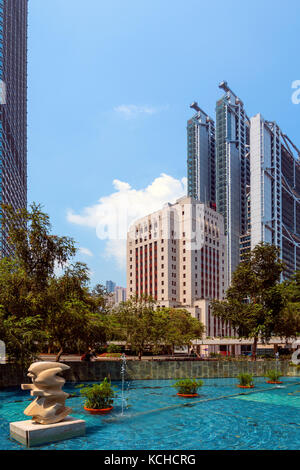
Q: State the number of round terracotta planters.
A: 4